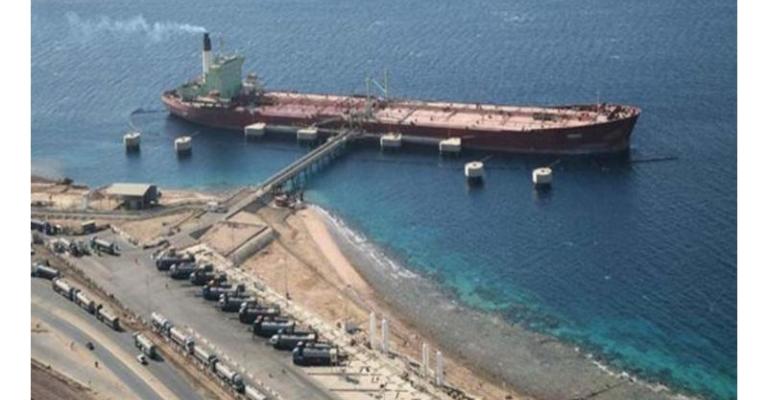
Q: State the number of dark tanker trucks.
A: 9